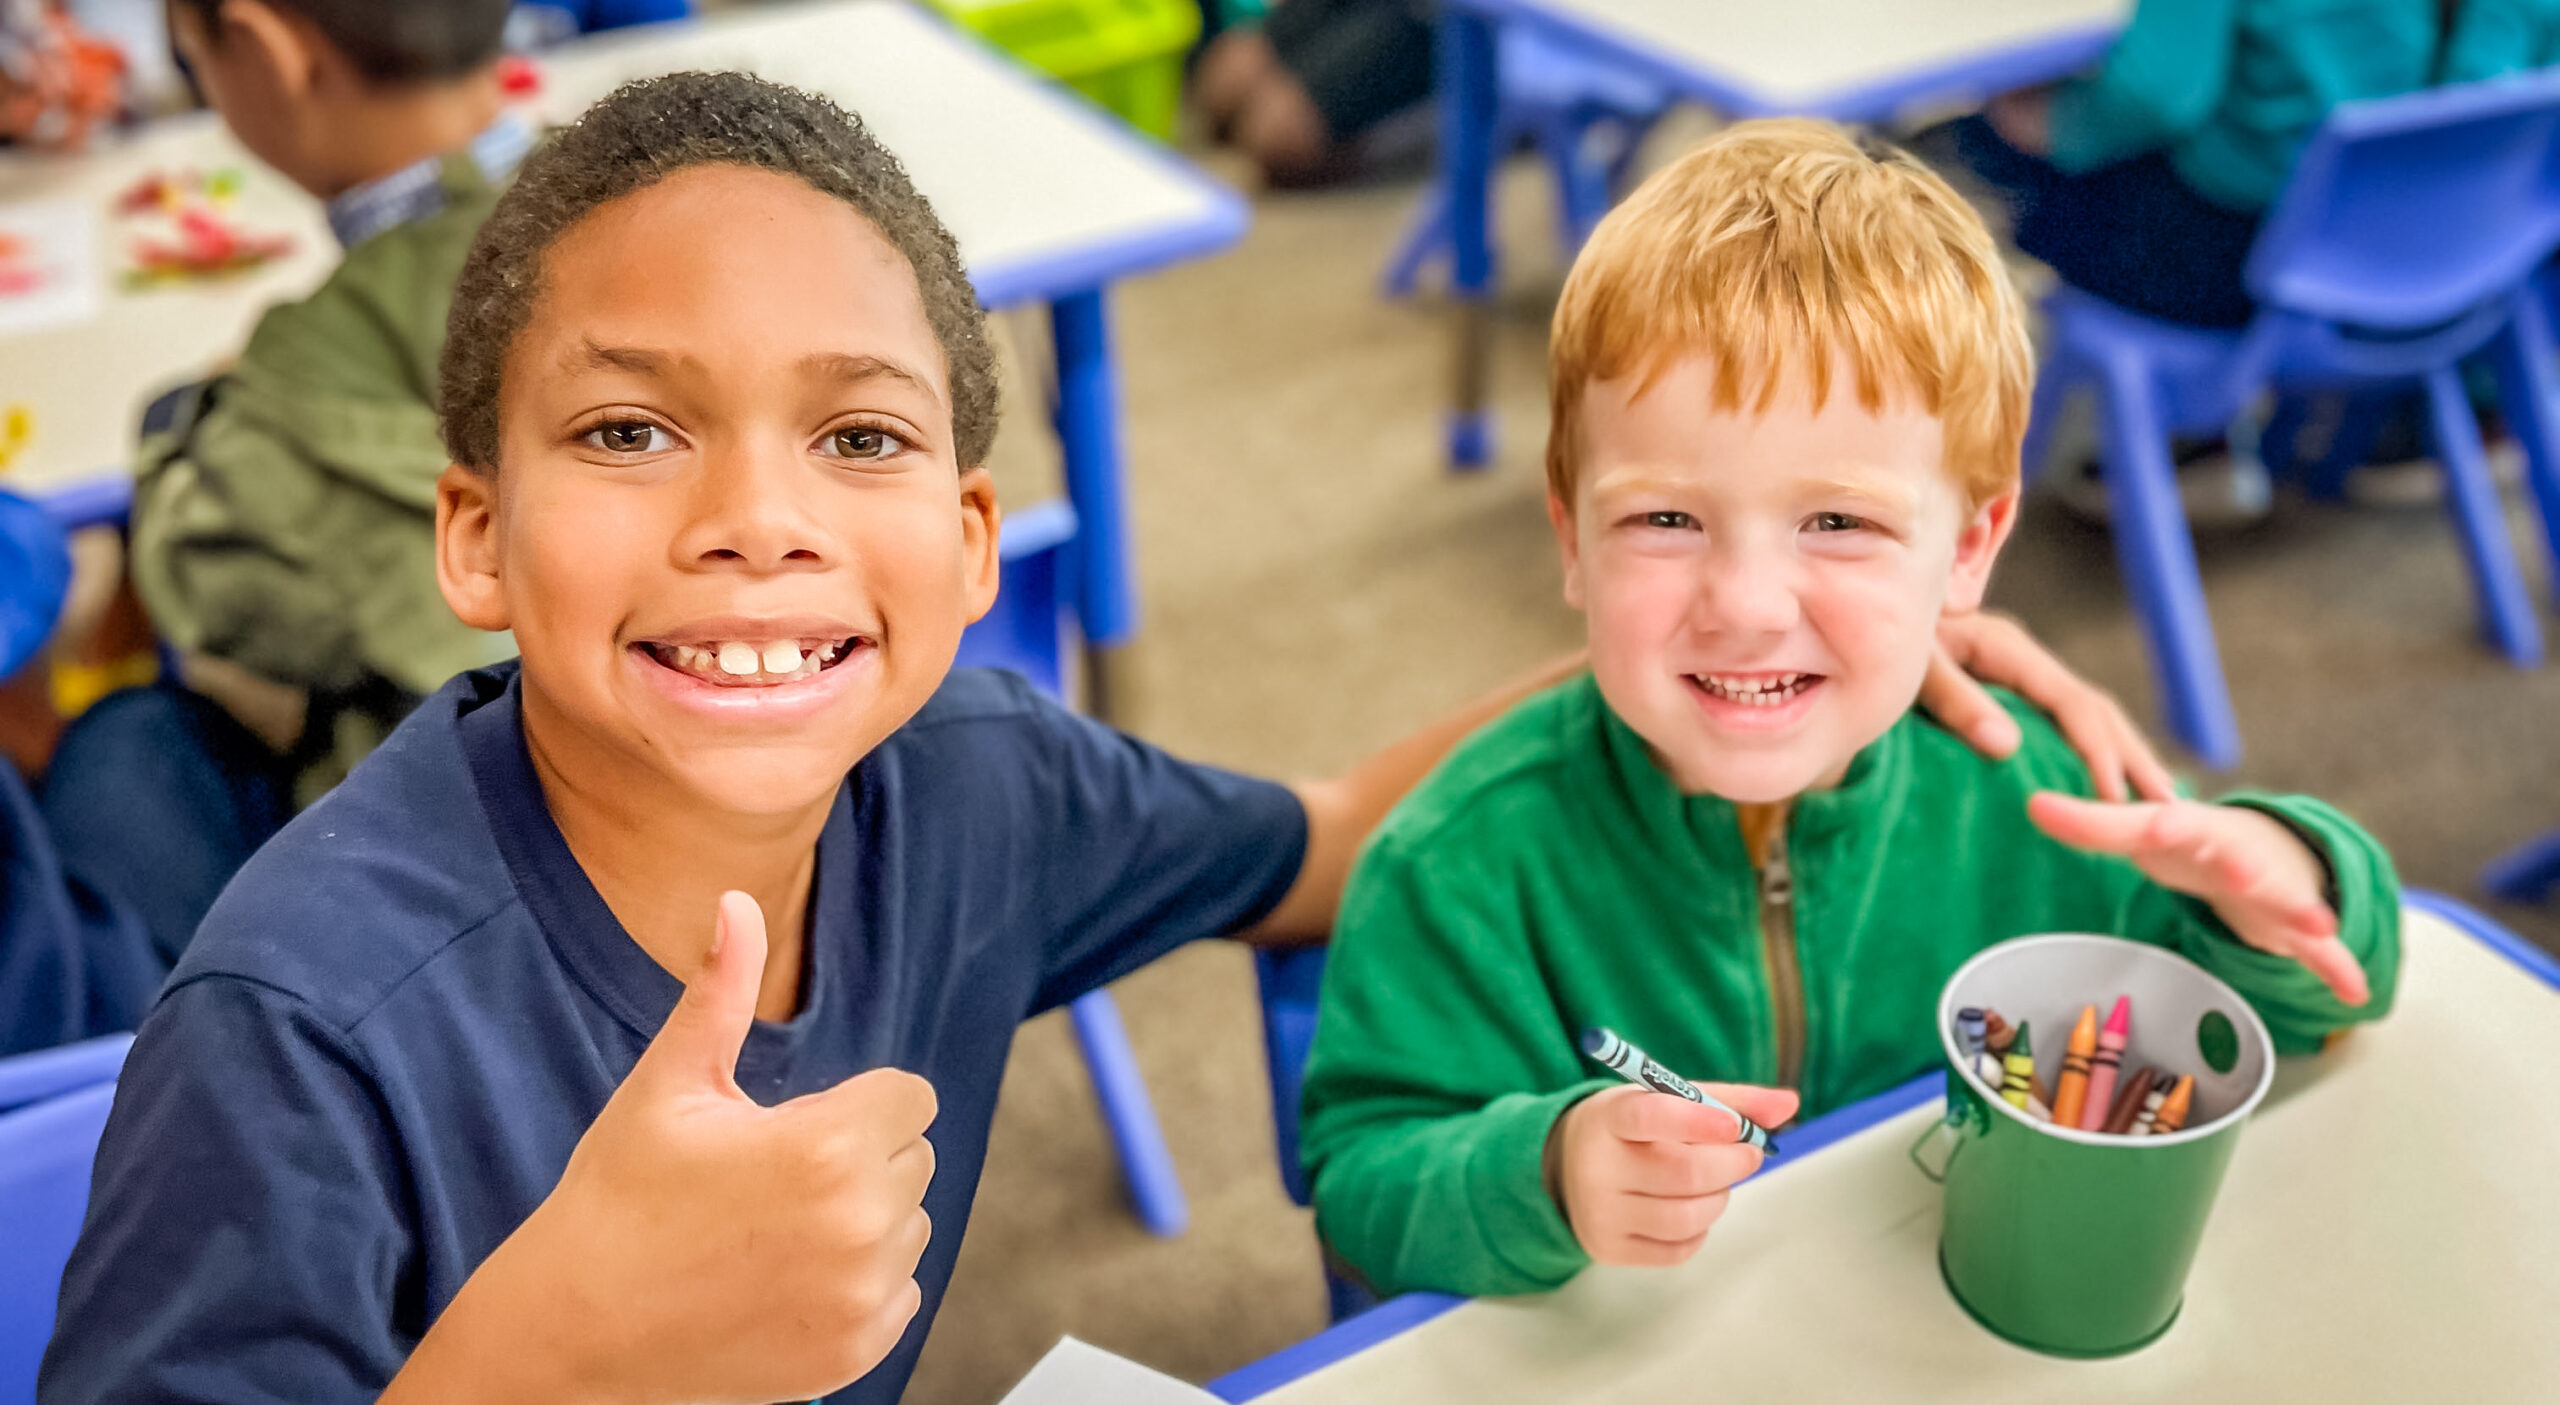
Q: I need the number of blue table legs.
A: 2